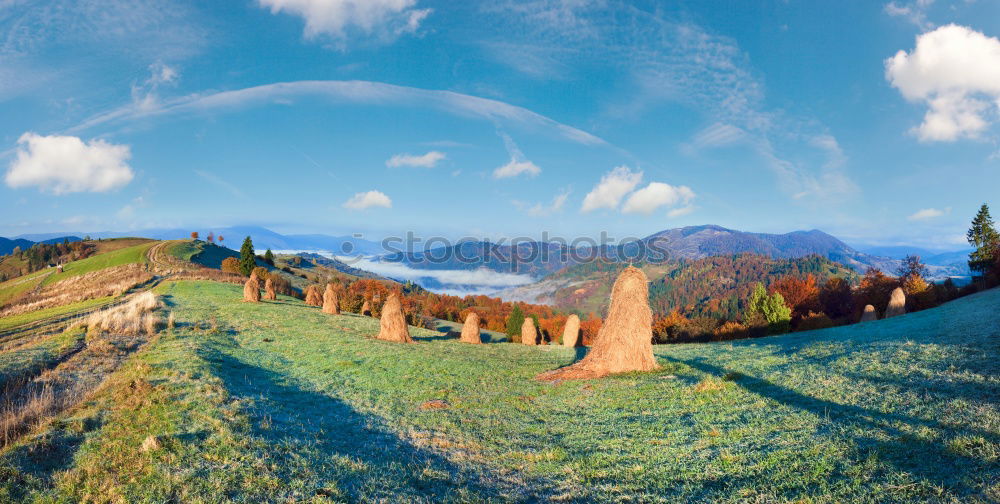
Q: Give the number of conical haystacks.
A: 12